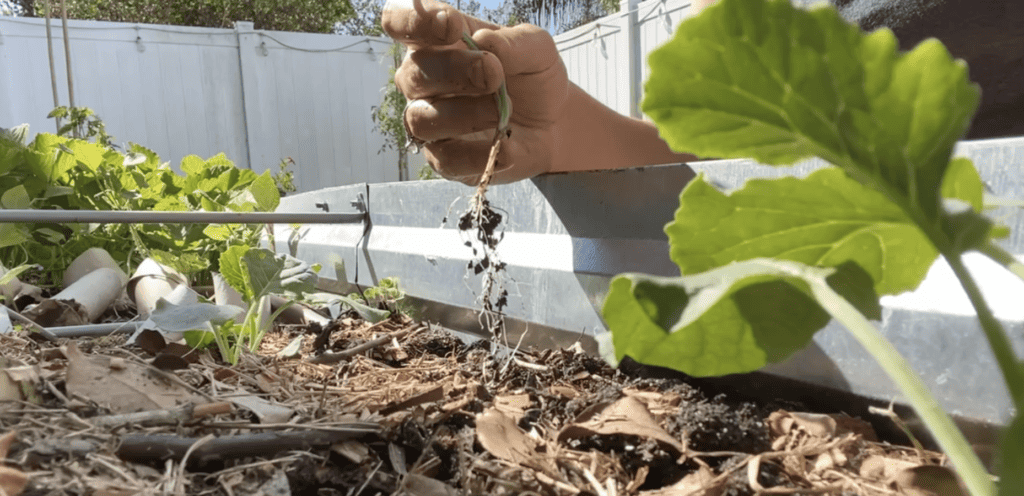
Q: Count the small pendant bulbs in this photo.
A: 5